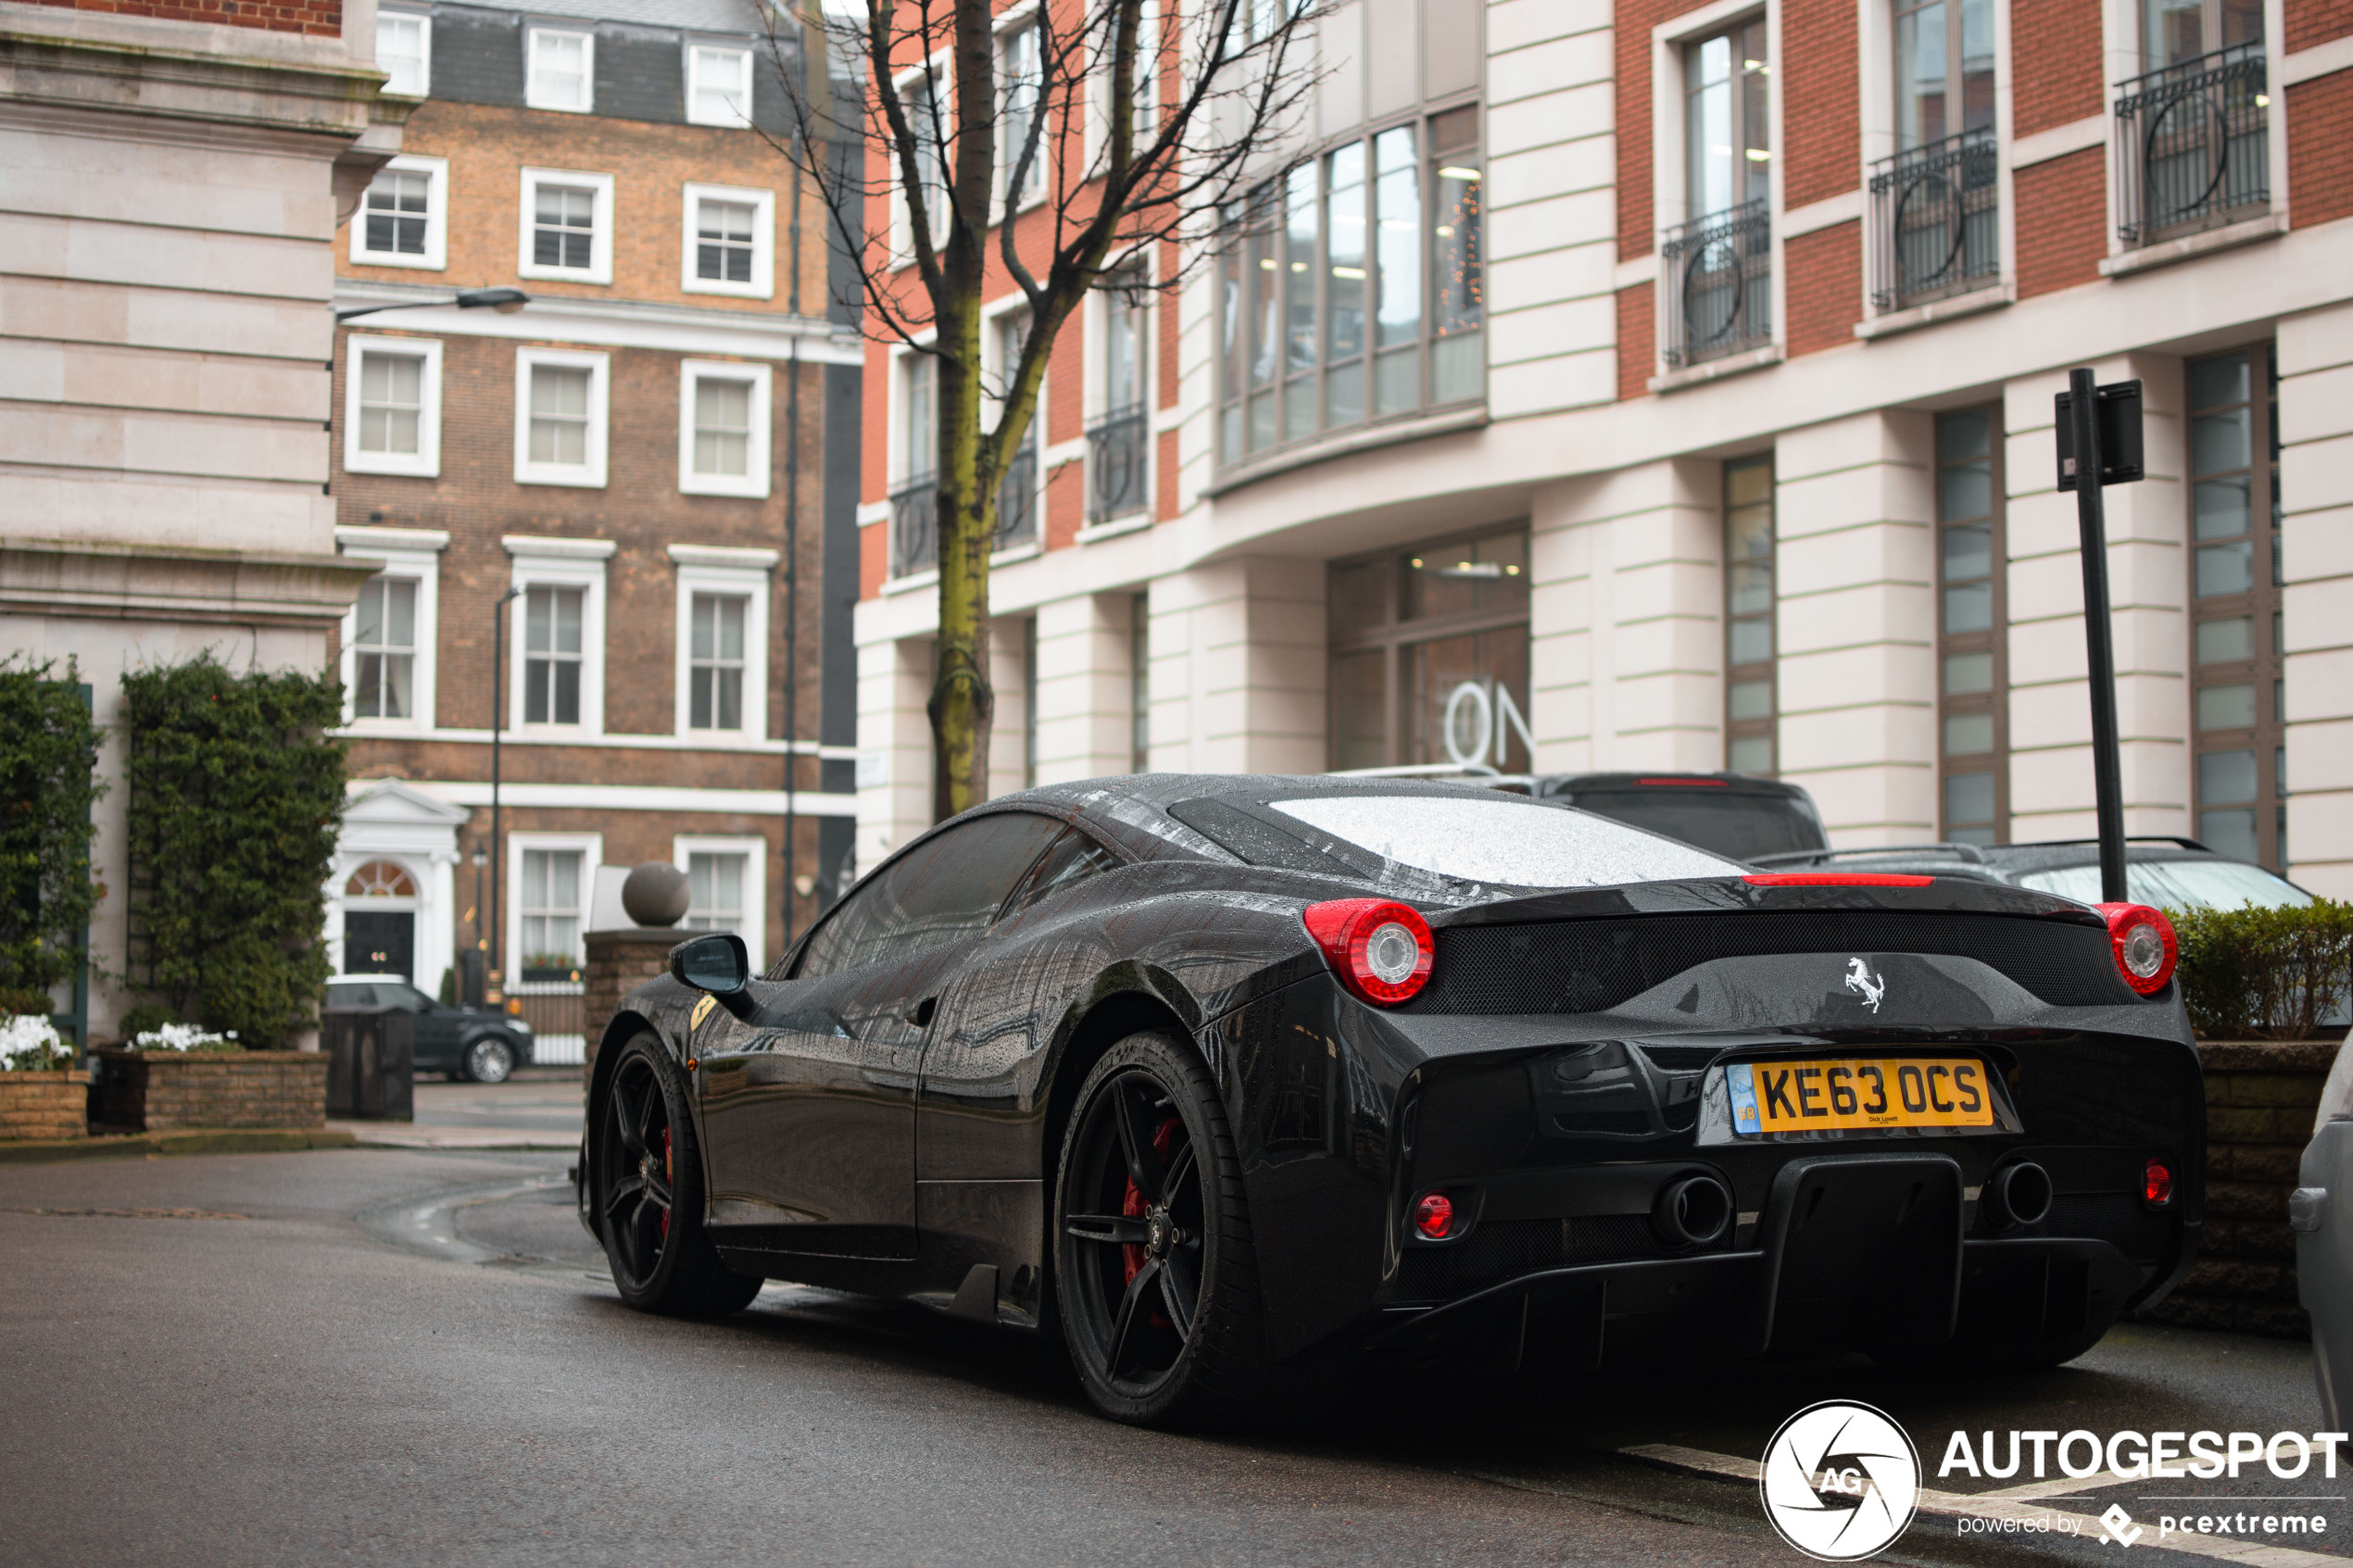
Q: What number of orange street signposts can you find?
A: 0